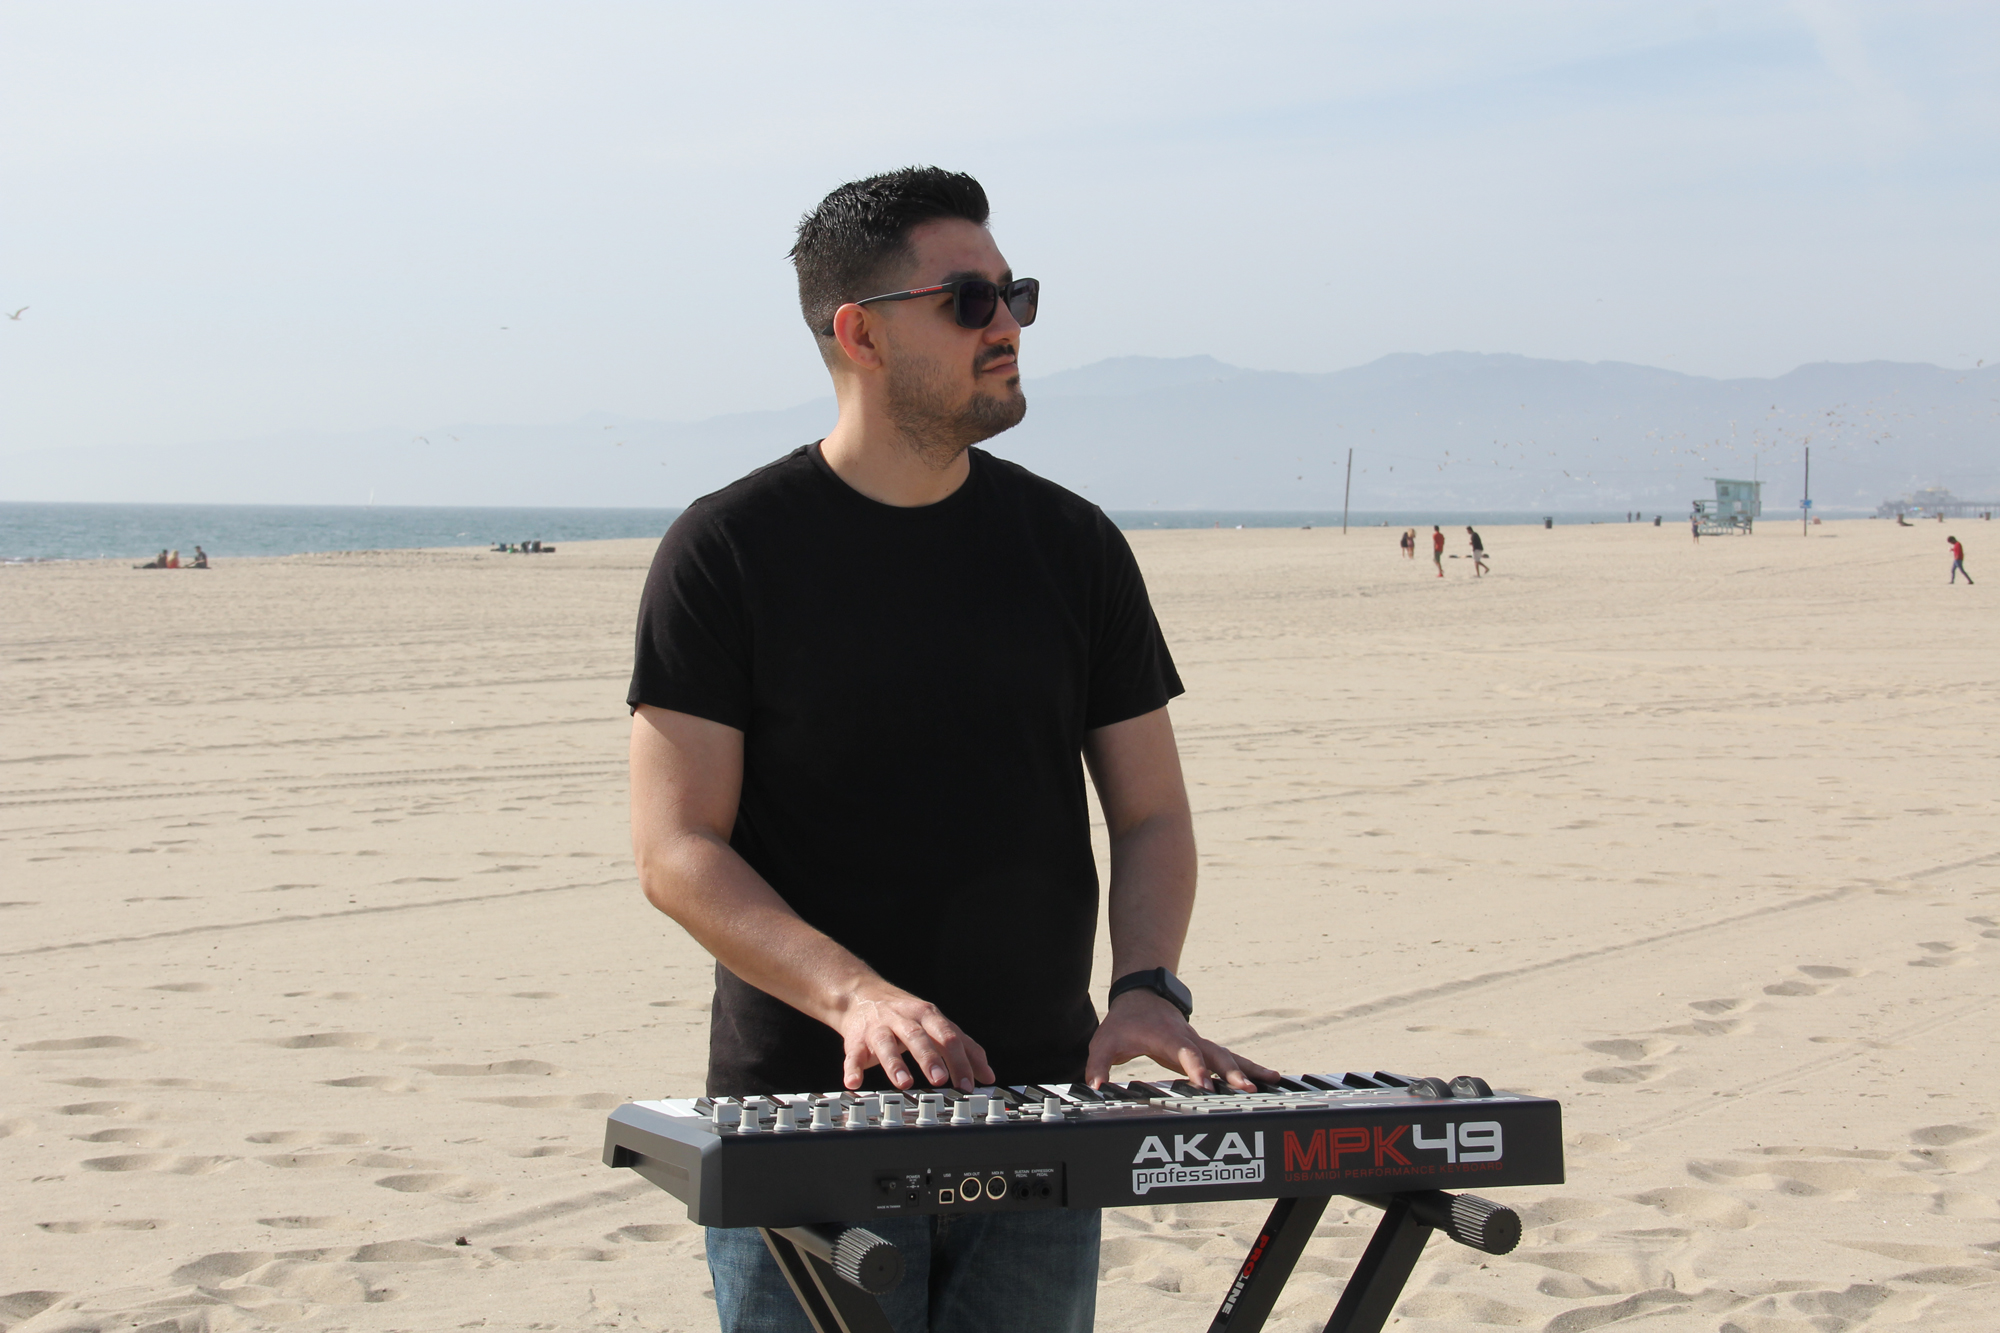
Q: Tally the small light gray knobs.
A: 9